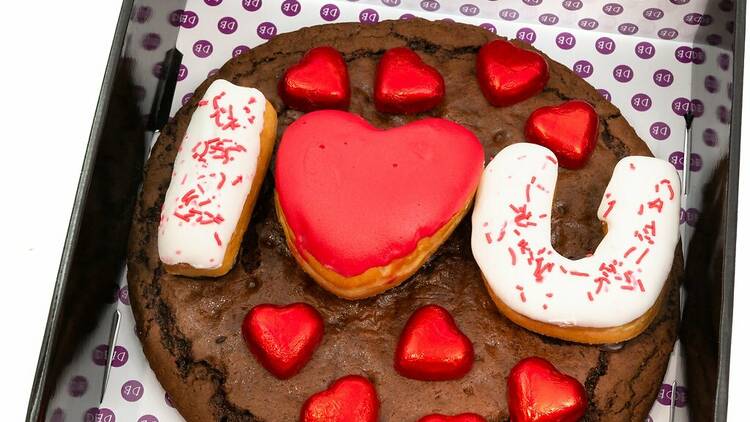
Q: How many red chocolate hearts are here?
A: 9